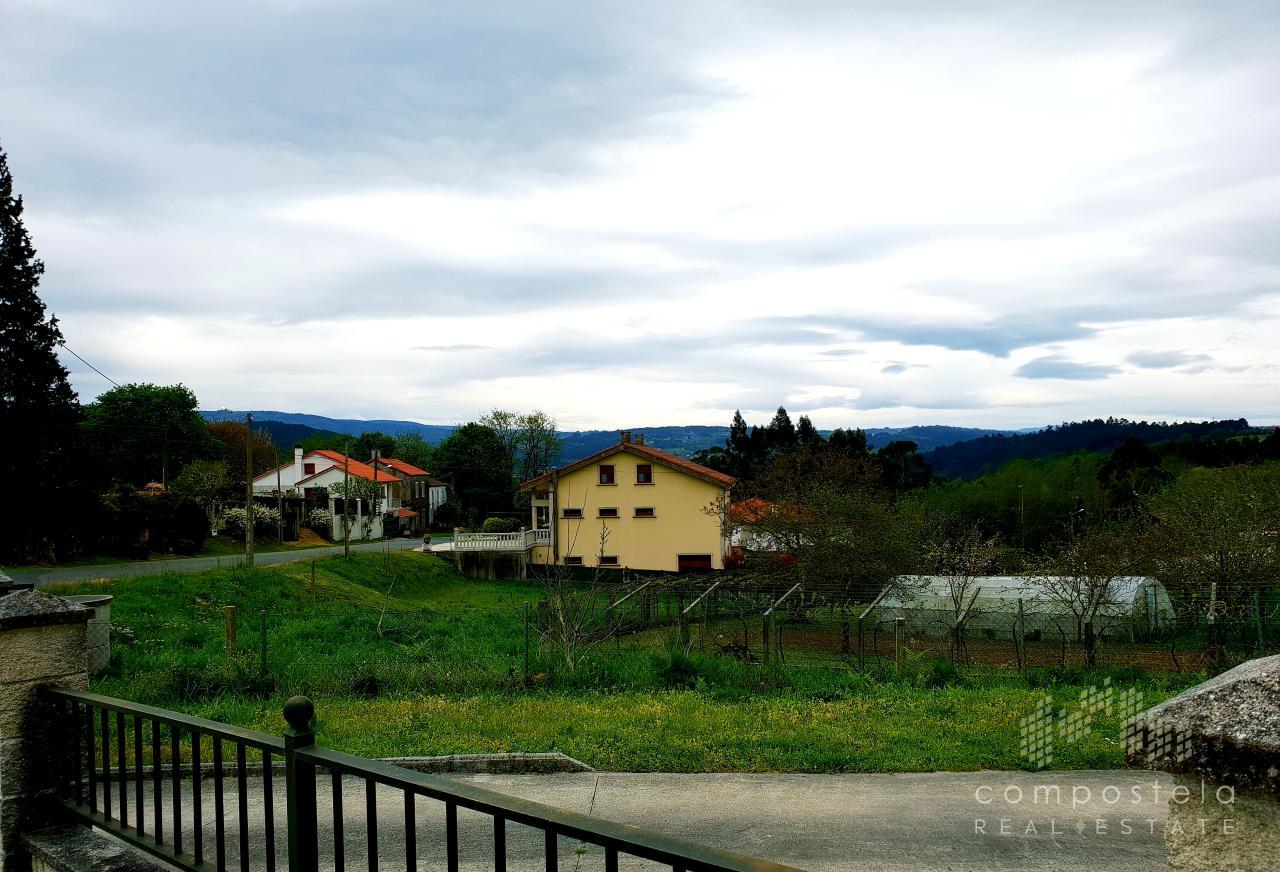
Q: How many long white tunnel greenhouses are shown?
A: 1